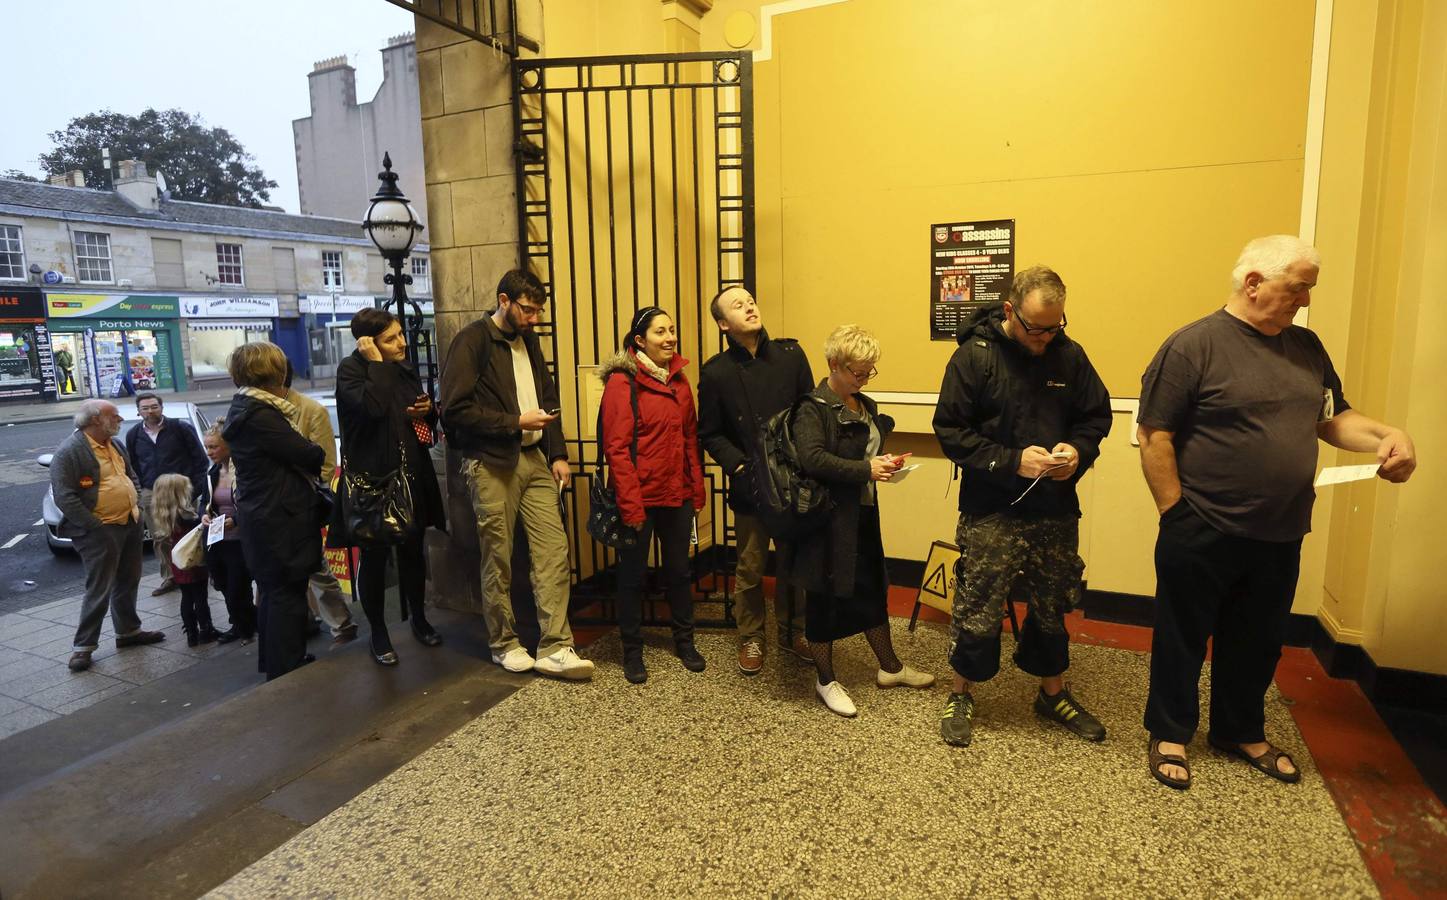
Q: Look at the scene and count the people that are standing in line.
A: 13